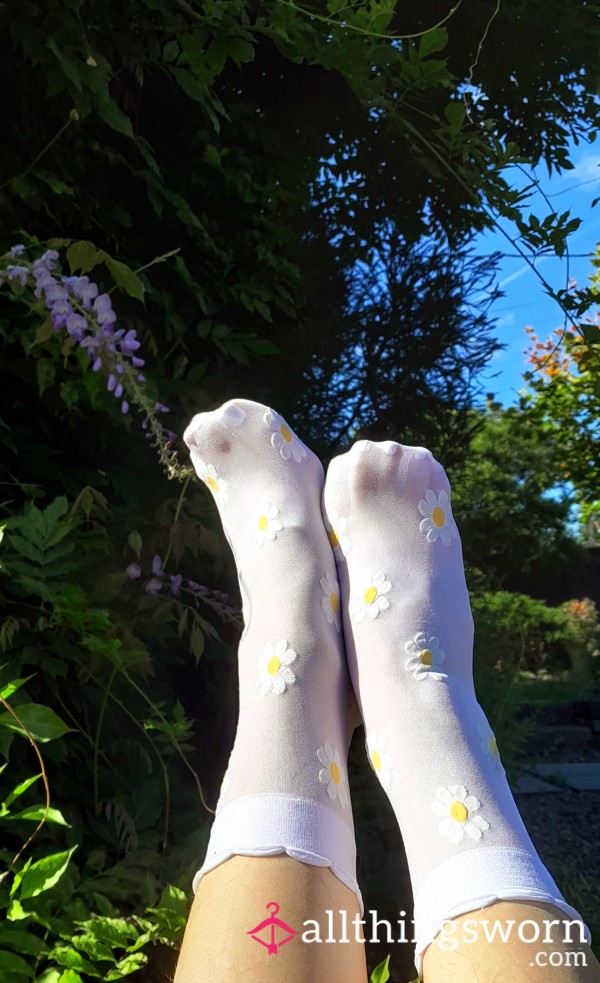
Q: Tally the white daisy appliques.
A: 13